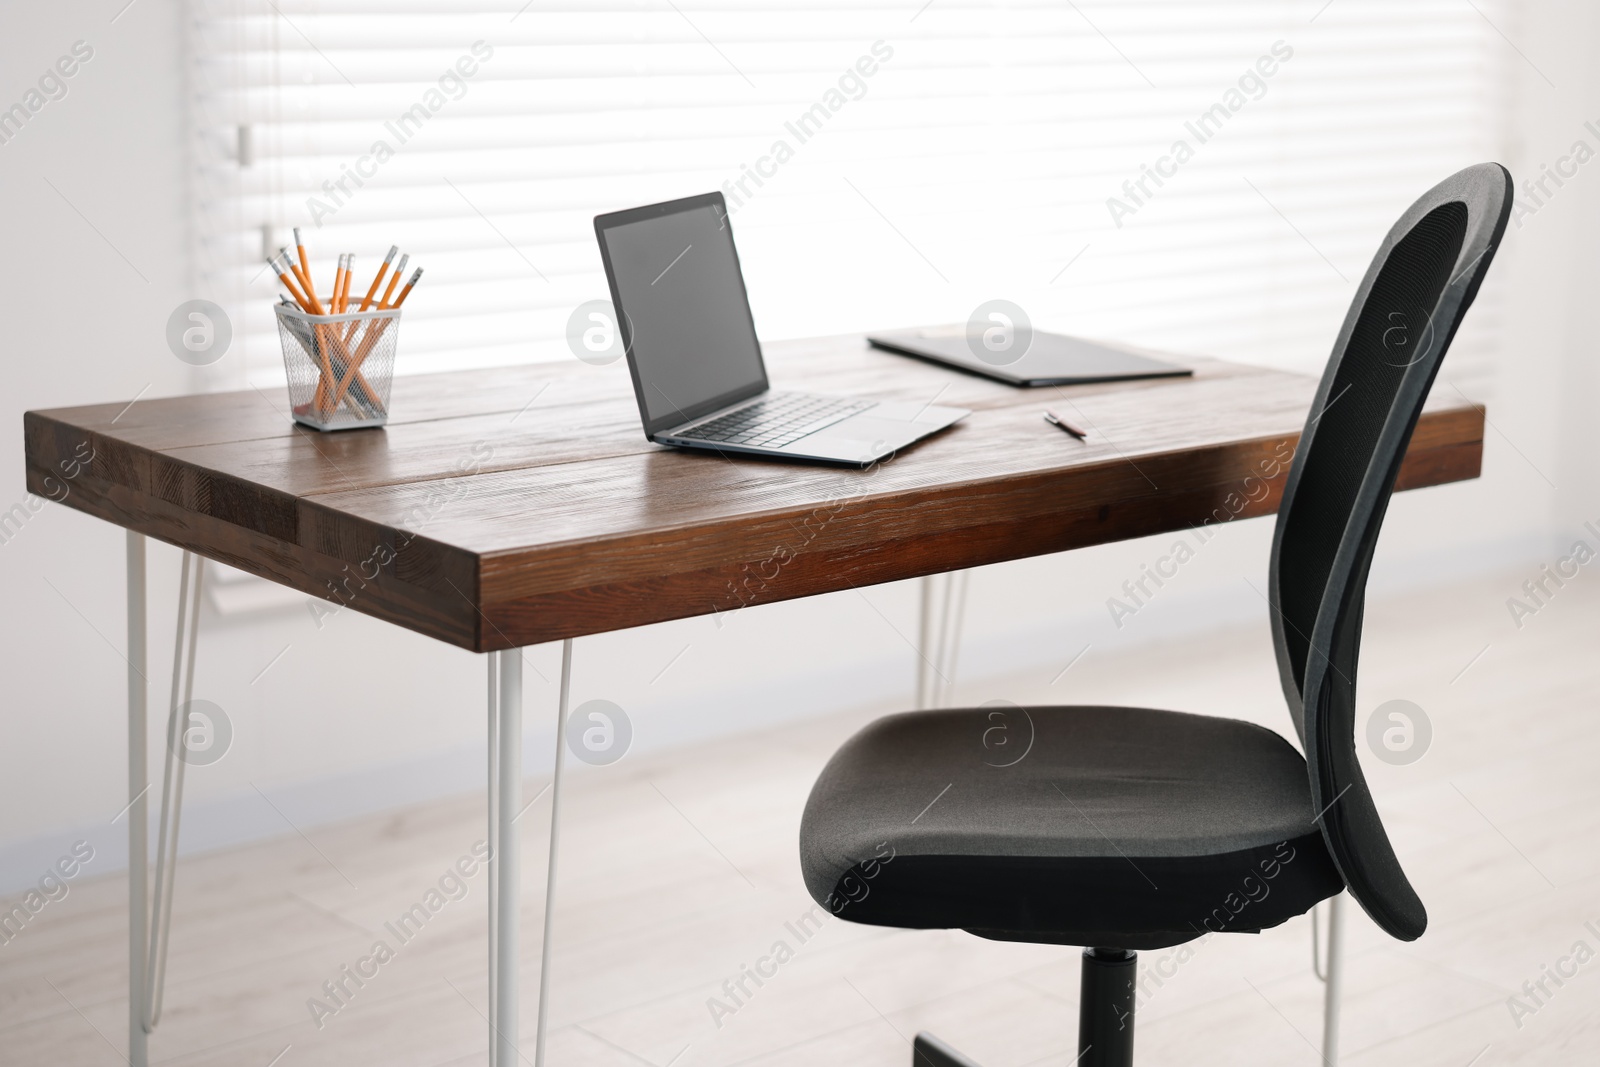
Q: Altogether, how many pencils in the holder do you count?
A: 8